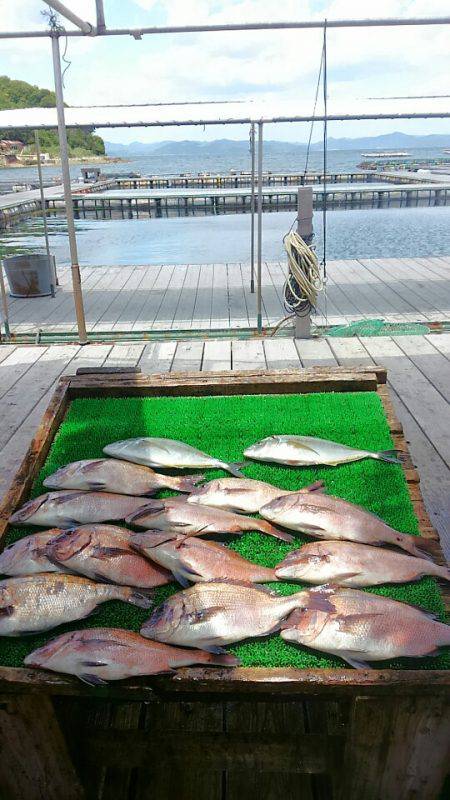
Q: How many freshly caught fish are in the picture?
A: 15